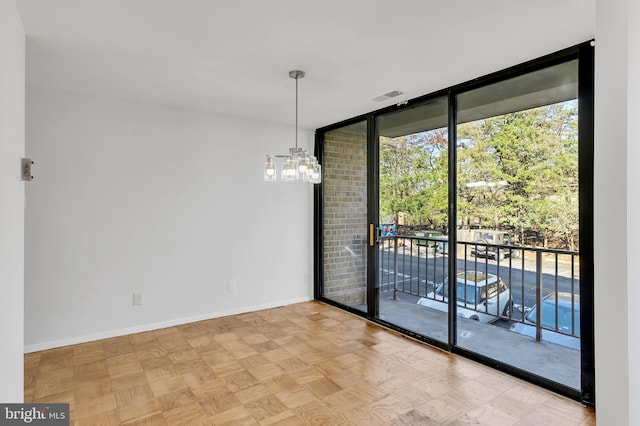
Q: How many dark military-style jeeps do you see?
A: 1